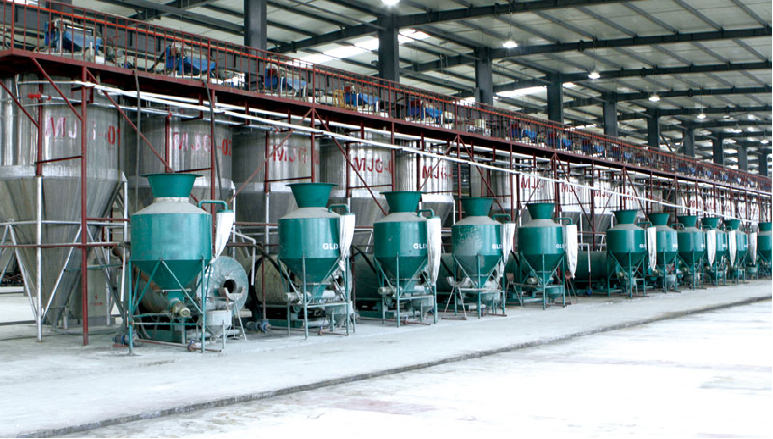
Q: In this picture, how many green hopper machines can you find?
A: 11